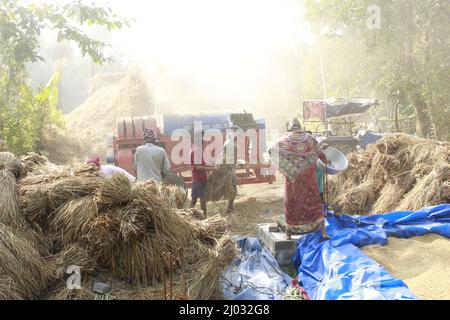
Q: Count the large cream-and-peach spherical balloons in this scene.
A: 0